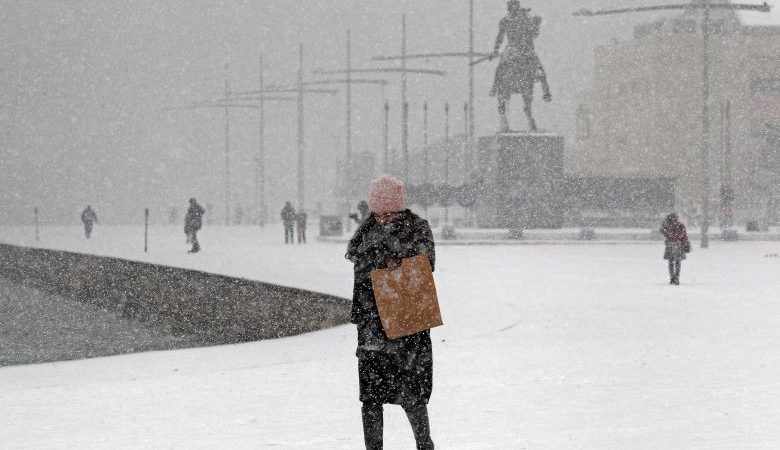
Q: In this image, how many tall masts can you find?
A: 7